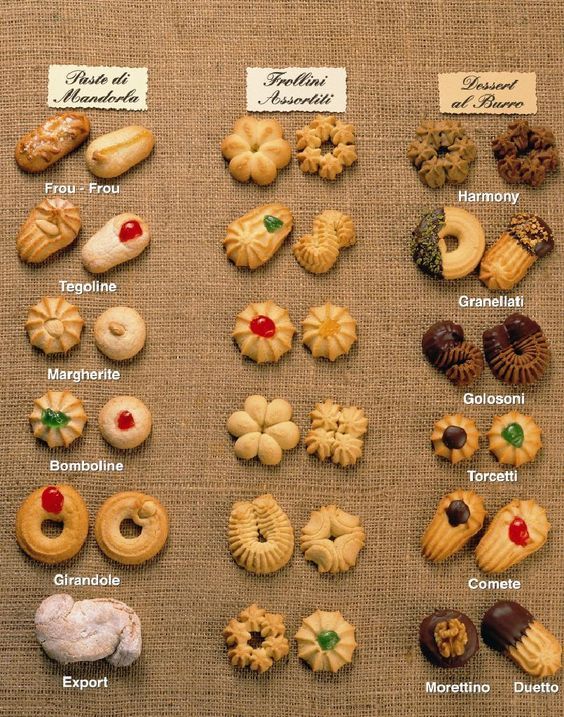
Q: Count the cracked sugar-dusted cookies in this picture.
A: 1